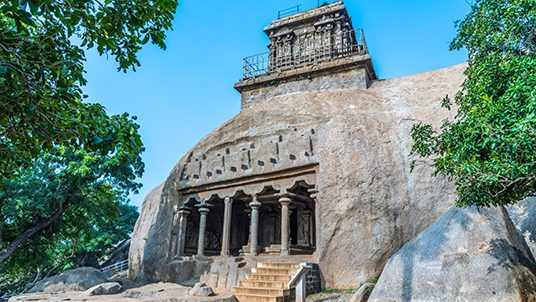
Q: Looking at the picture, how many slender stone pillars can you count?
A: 5